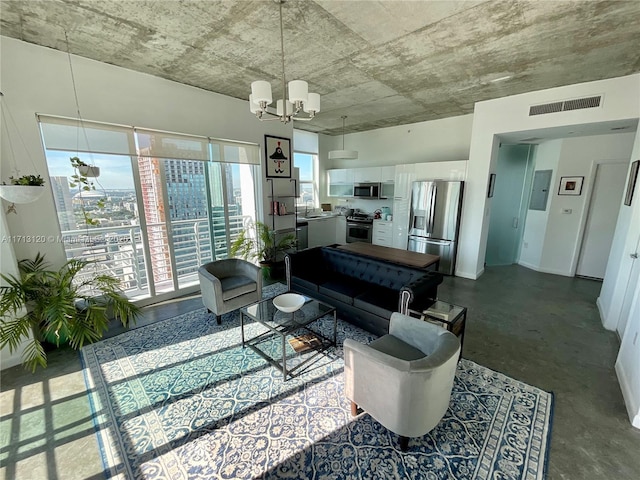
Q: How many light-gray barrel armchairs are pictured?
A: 2